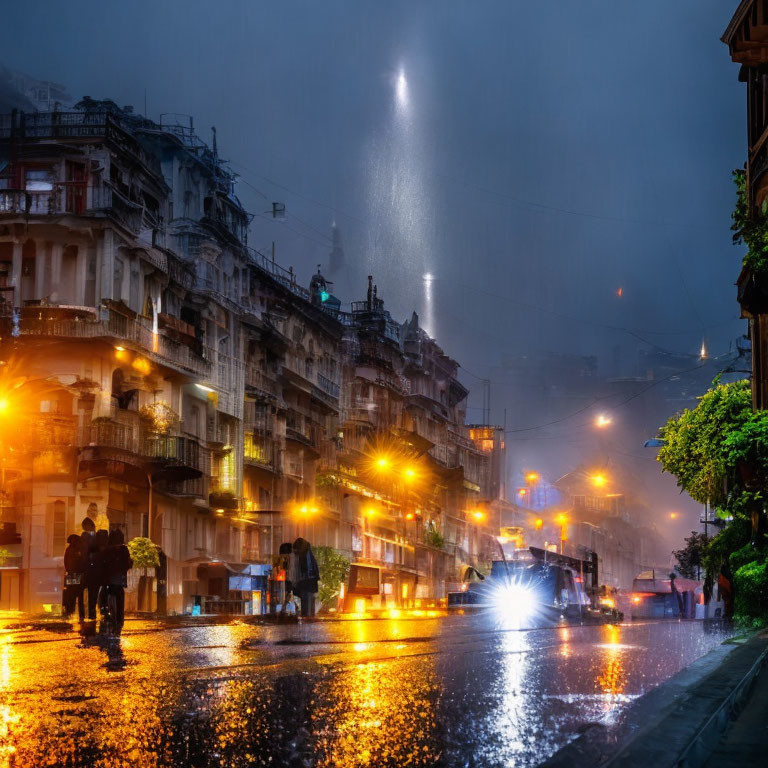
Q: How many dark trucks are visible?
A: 1